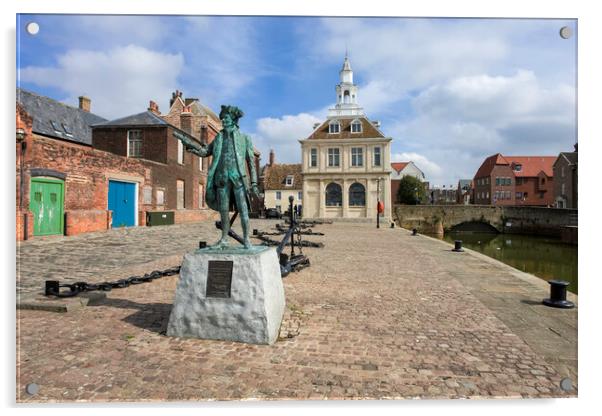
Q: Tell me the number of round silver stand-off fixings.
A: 4